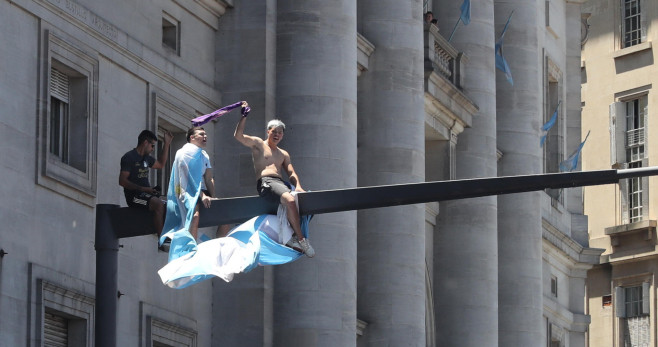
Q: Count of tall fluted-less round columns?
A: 4